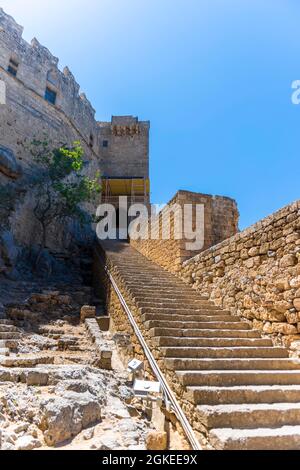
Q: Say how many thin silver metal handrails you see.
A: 1